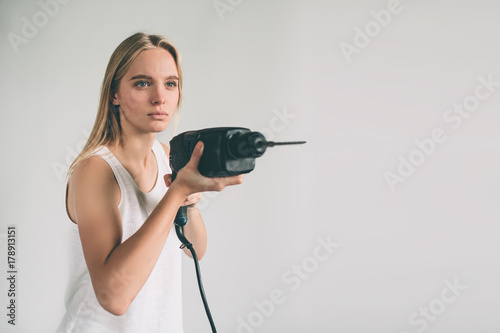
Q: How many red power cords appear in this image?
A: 0